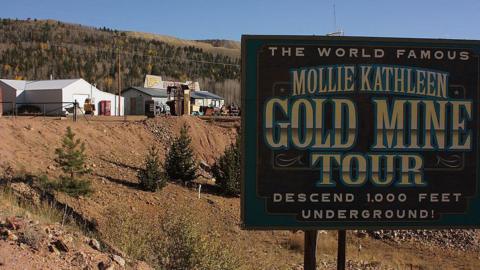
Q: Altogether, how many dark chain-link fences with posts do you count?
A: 1